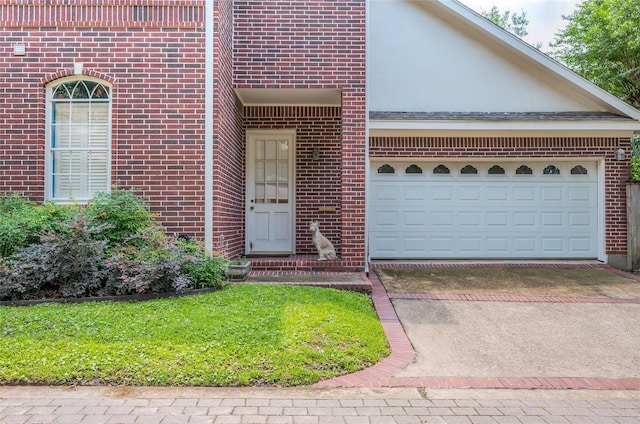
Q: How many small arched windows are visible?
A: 8